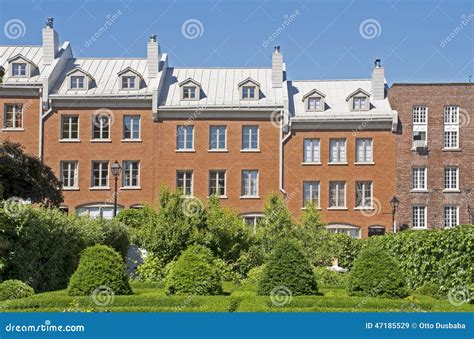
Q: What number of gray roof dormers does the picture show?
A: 7